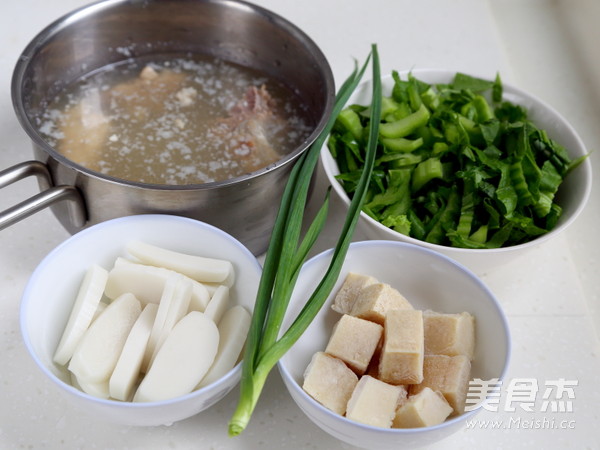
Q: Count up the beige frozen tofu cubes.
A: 9